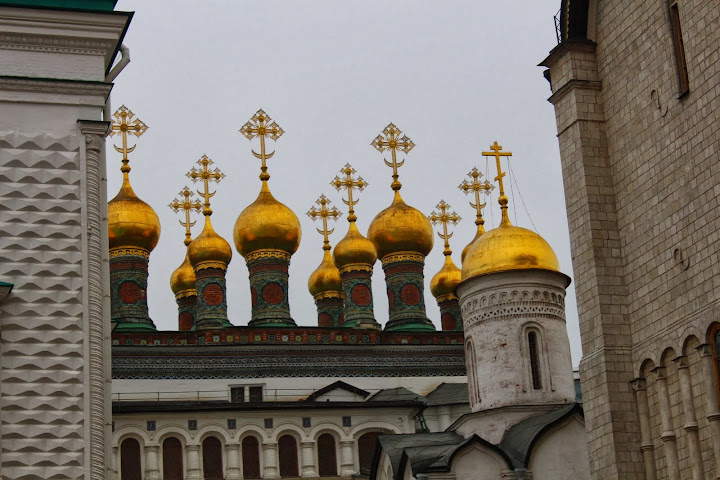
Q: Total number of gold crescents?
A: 9